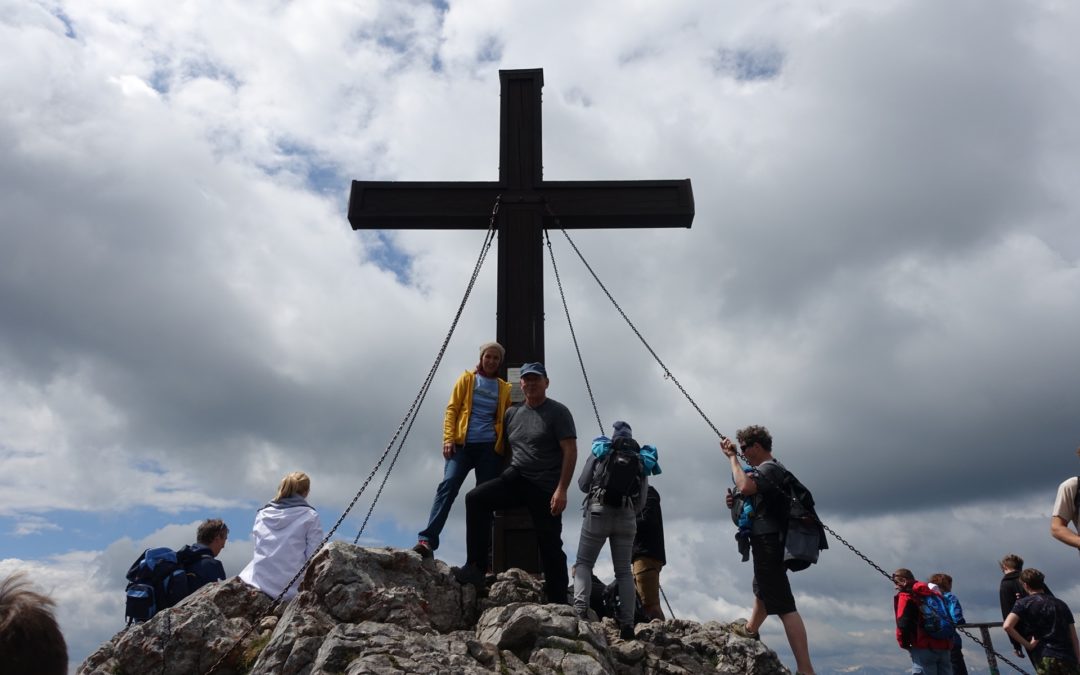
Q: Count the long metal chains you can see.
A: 4